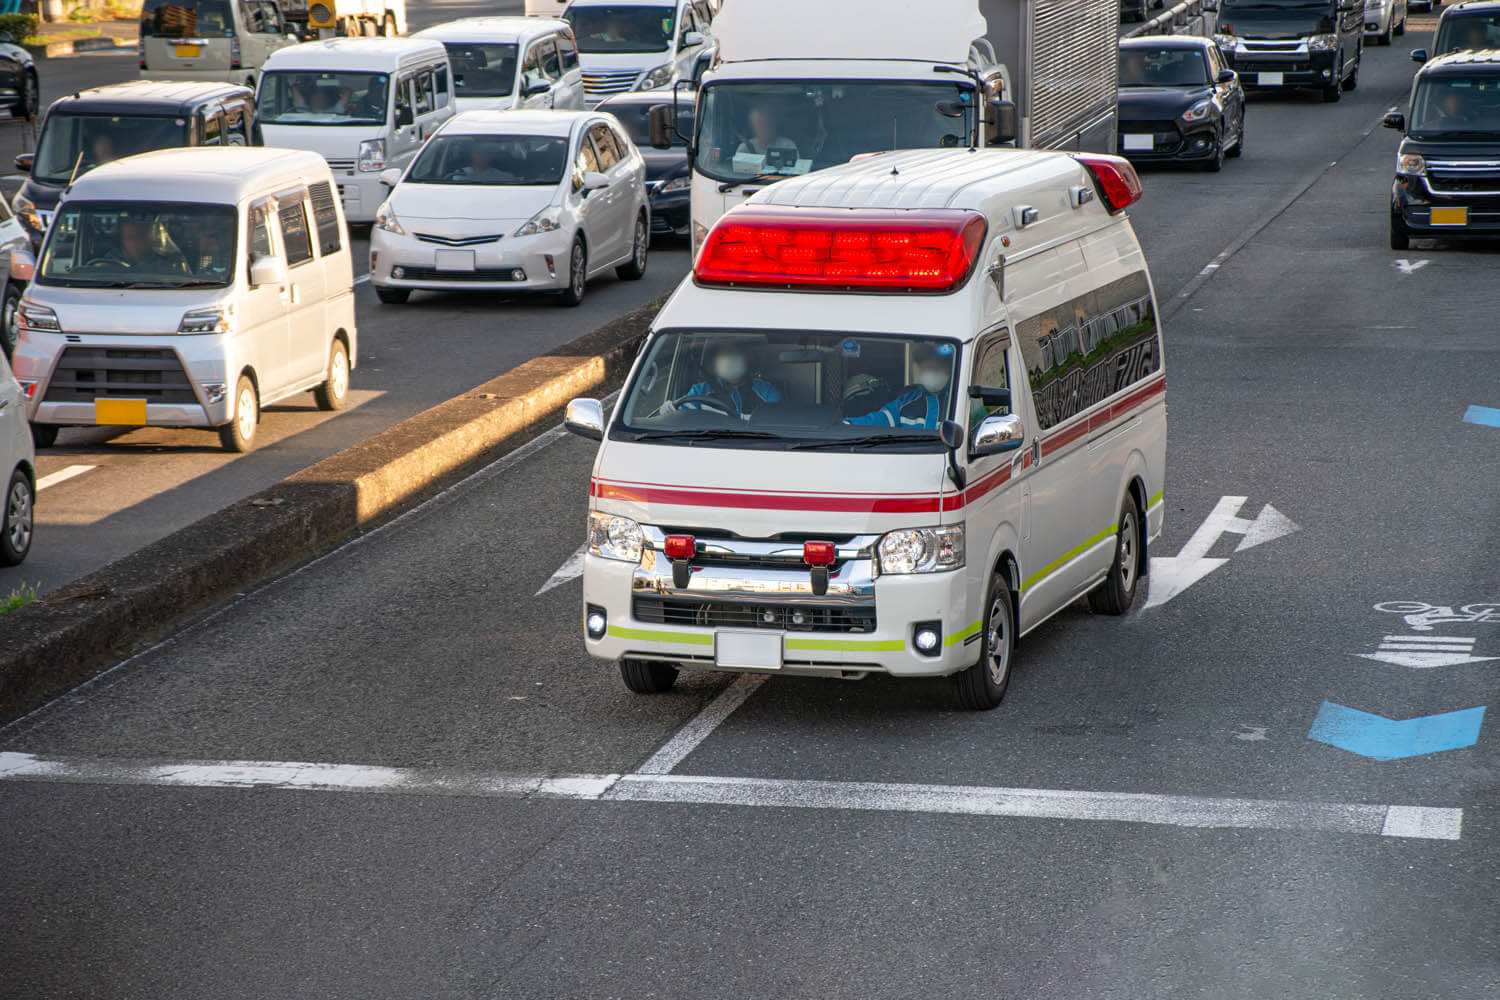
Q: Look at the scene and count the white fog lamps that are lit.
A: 2